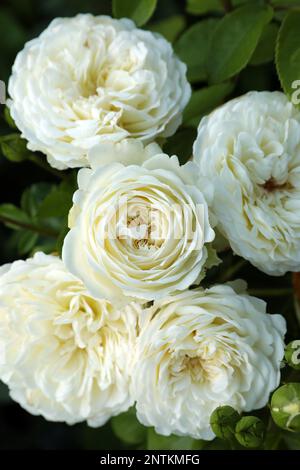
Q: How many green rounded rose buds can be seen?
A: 4